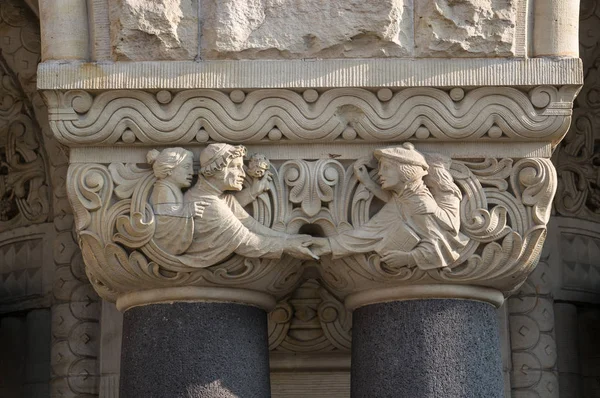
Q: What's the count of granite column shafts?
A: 2